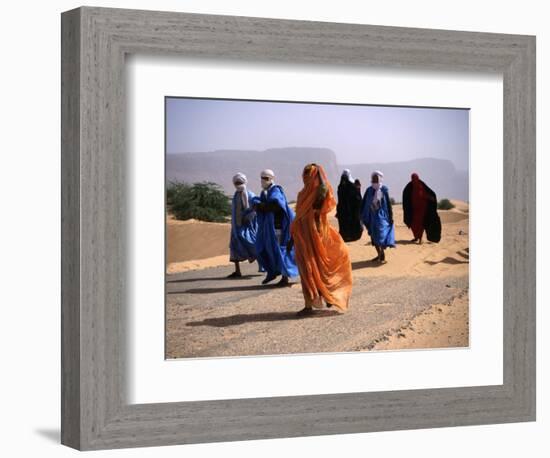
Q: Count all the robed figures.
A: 6